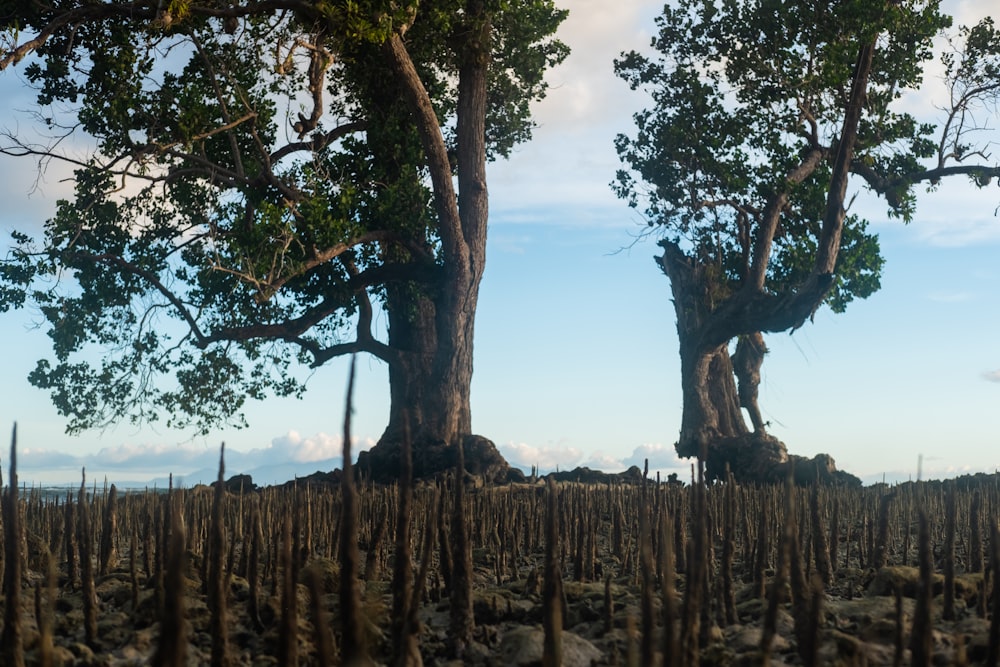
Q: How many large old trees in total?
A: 2